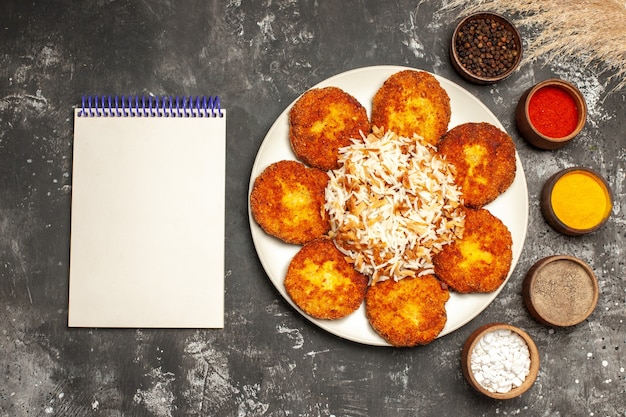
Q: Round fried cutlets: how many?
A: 7